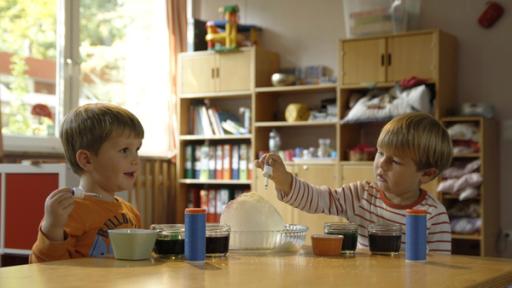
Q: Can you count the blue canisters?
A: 2